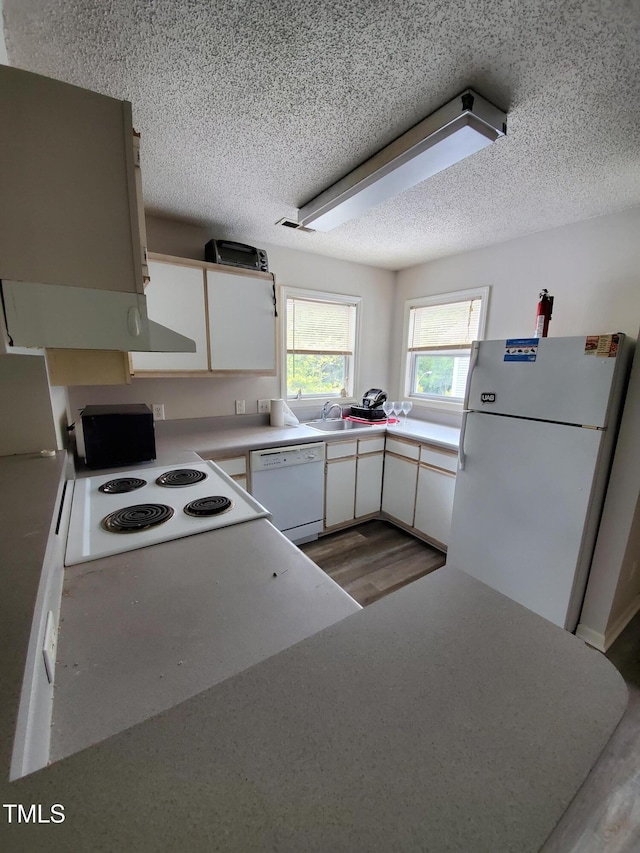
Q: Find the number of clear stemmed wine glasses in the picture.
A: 3